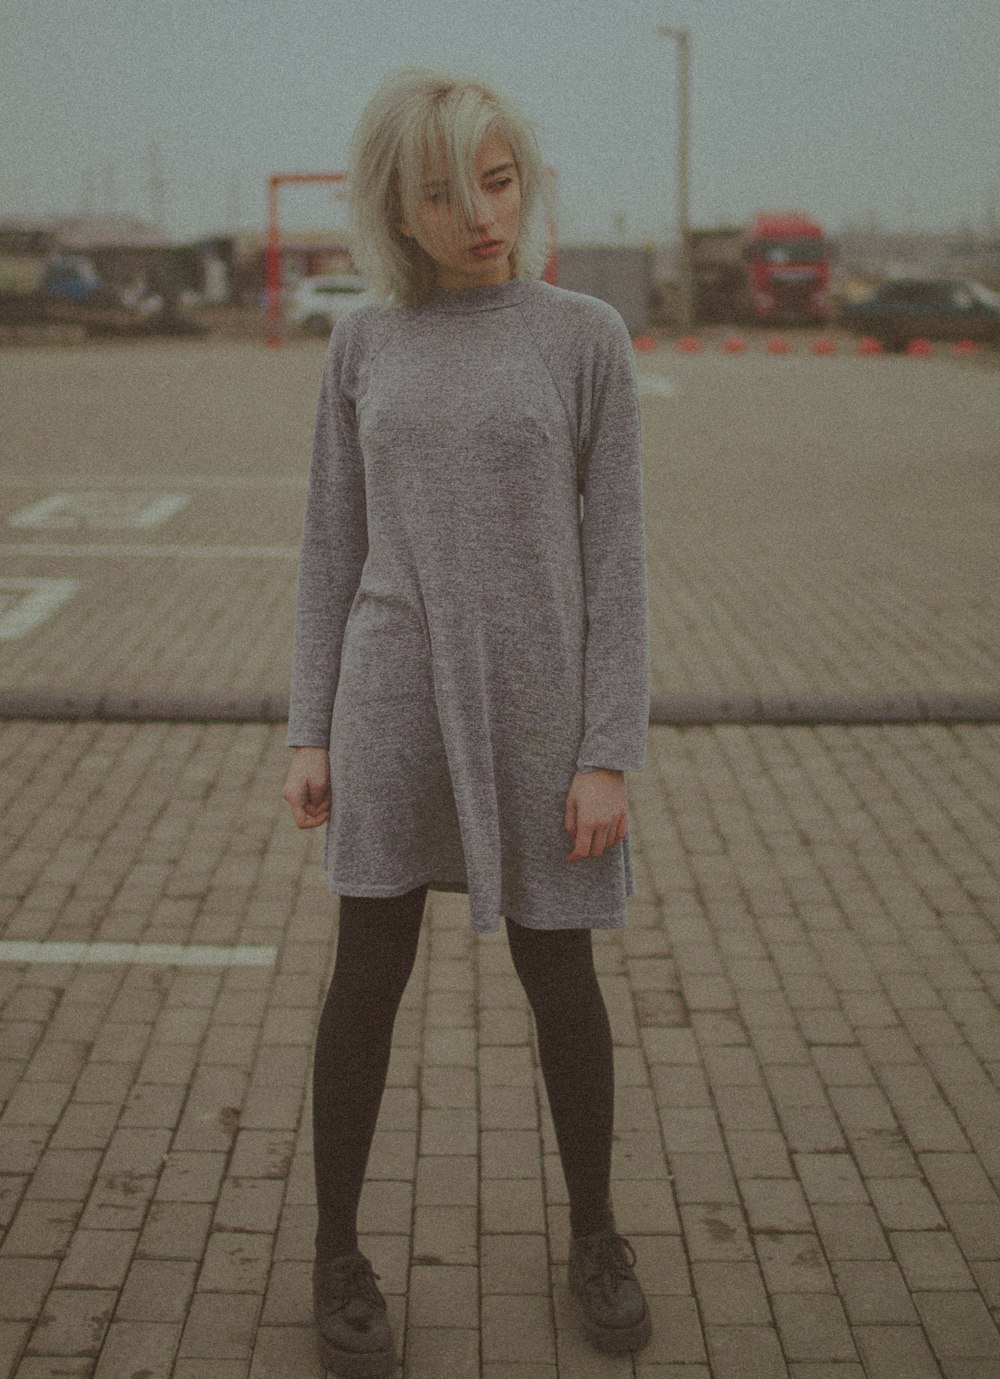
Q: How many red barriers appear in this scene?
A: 8